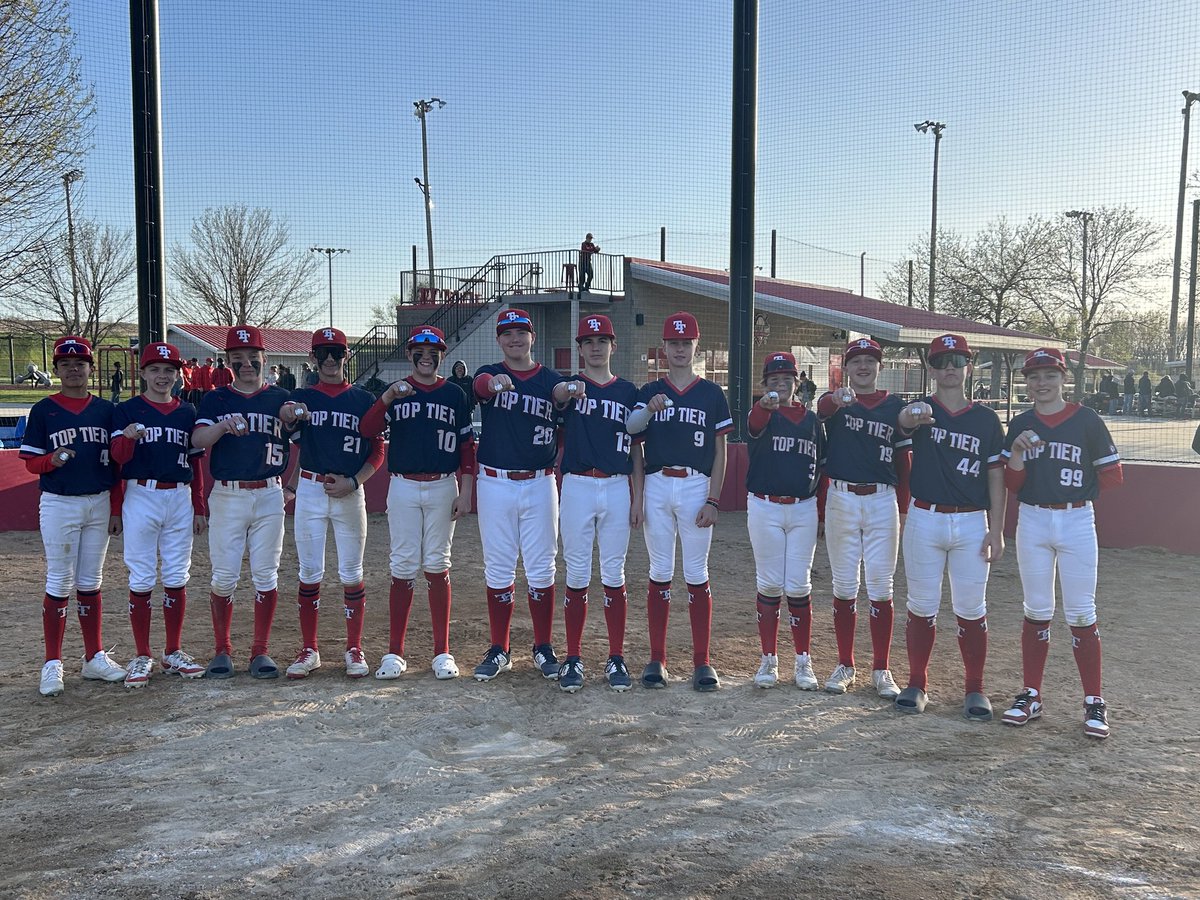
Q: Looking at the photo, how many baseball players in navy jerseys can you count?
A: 12